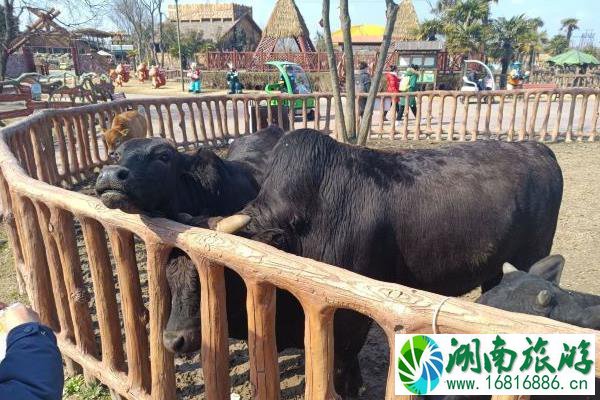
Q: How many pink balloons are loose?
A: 0